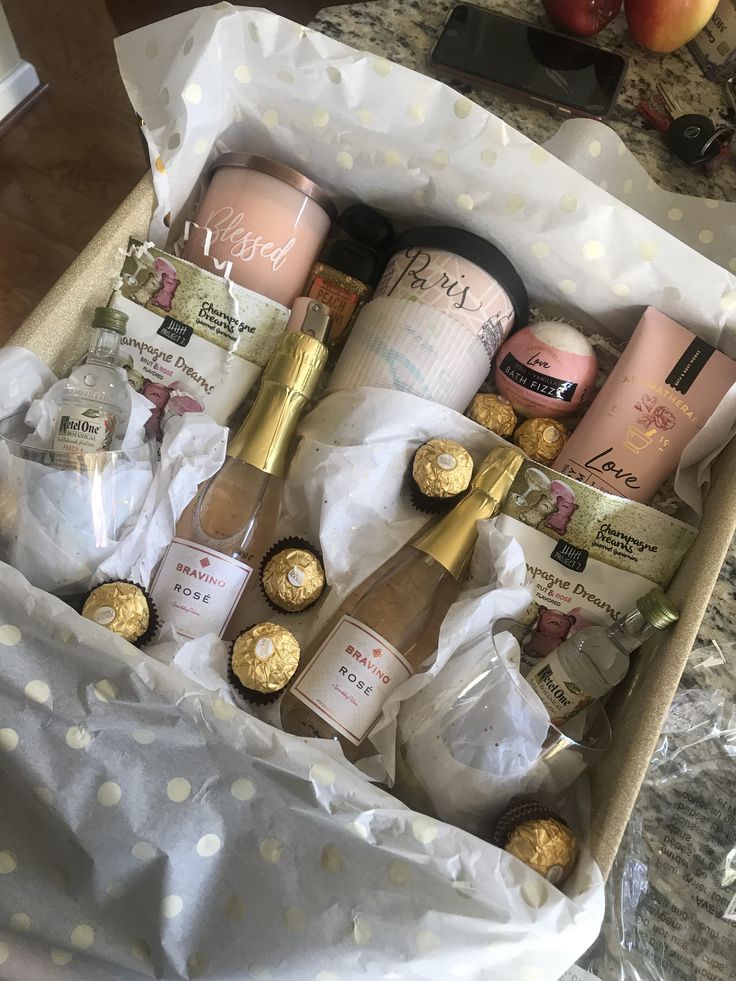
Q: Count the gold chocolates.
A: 7